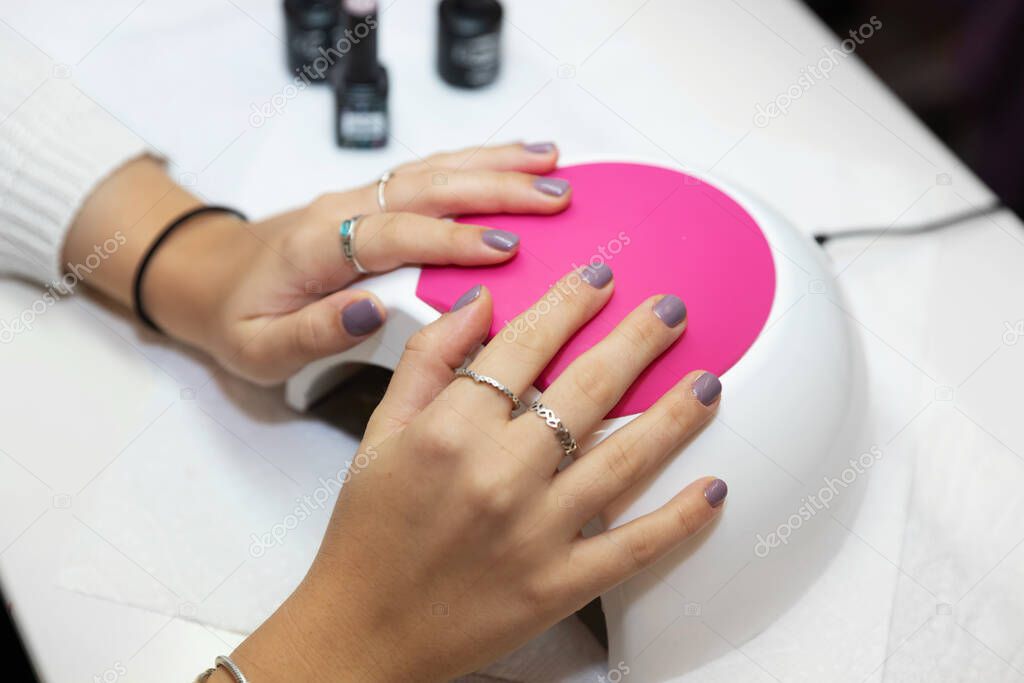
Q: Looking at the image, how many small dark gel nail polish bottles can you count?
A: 3